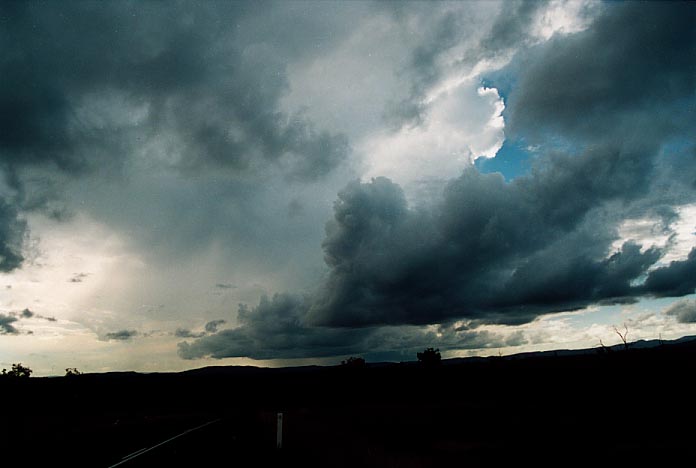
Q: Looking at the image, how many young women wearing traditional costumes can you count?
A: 0